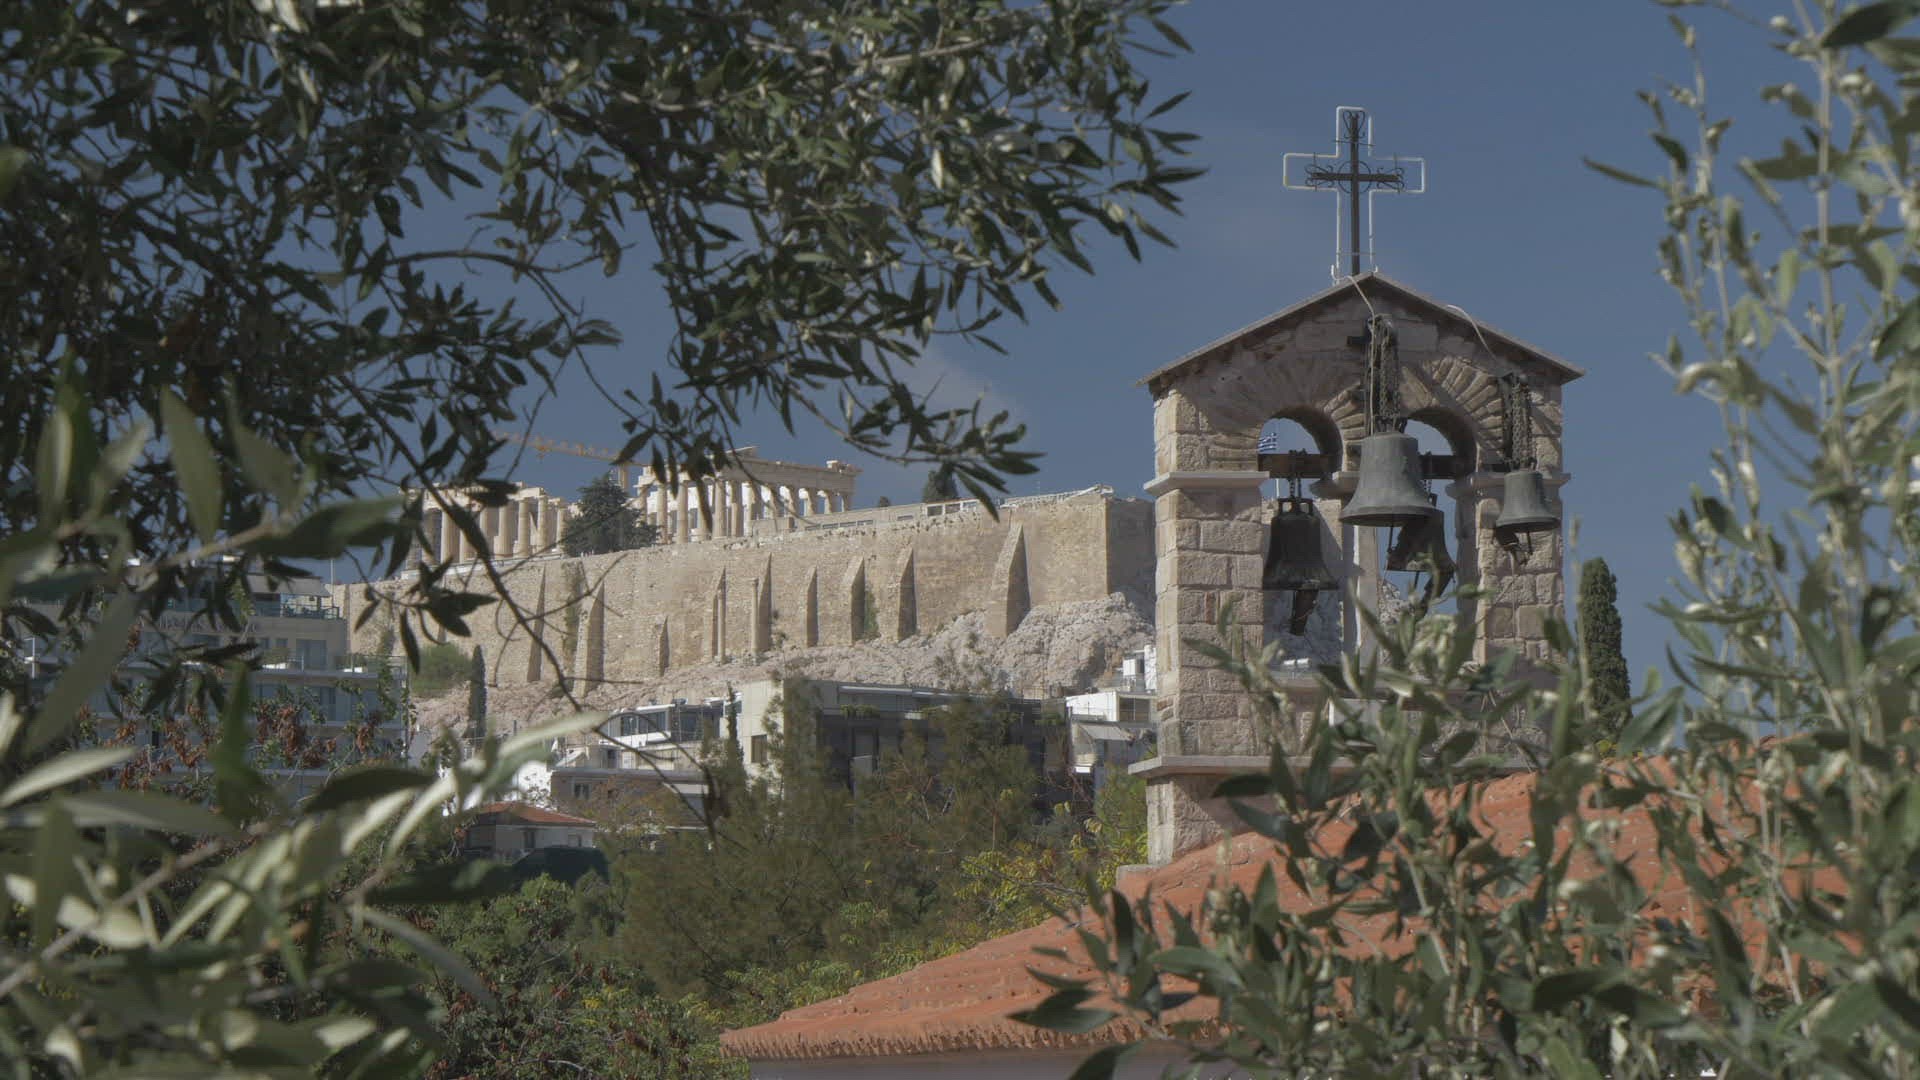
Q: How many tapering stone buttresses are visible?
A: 9